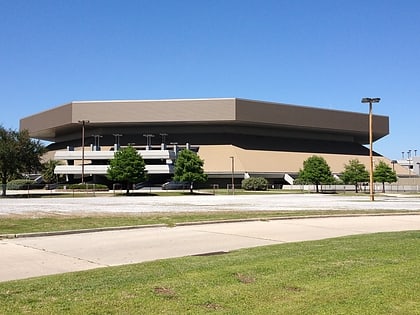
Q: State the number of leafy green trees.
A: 6